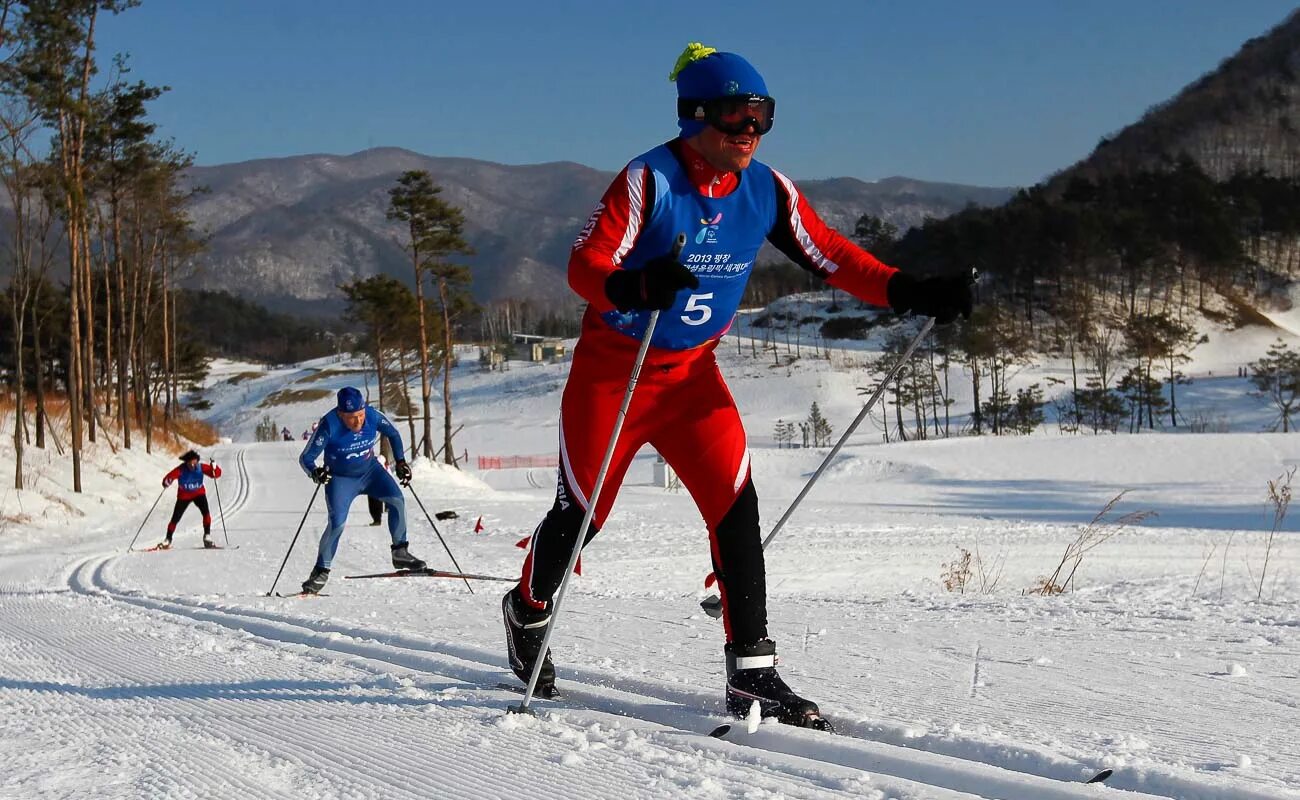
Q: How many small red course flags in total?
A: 4